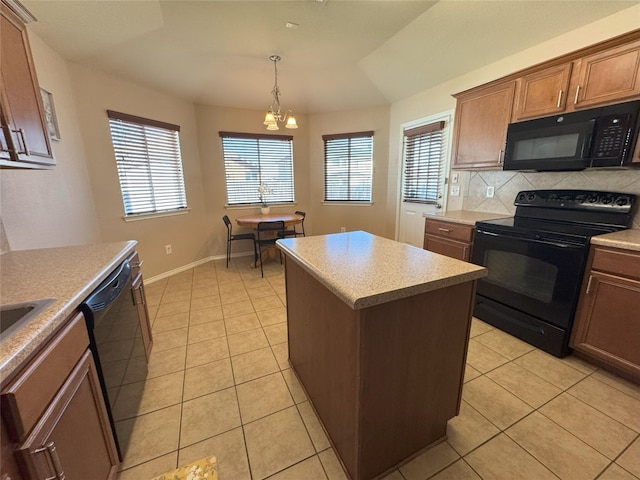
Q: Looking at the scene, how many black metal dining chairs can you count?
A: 3